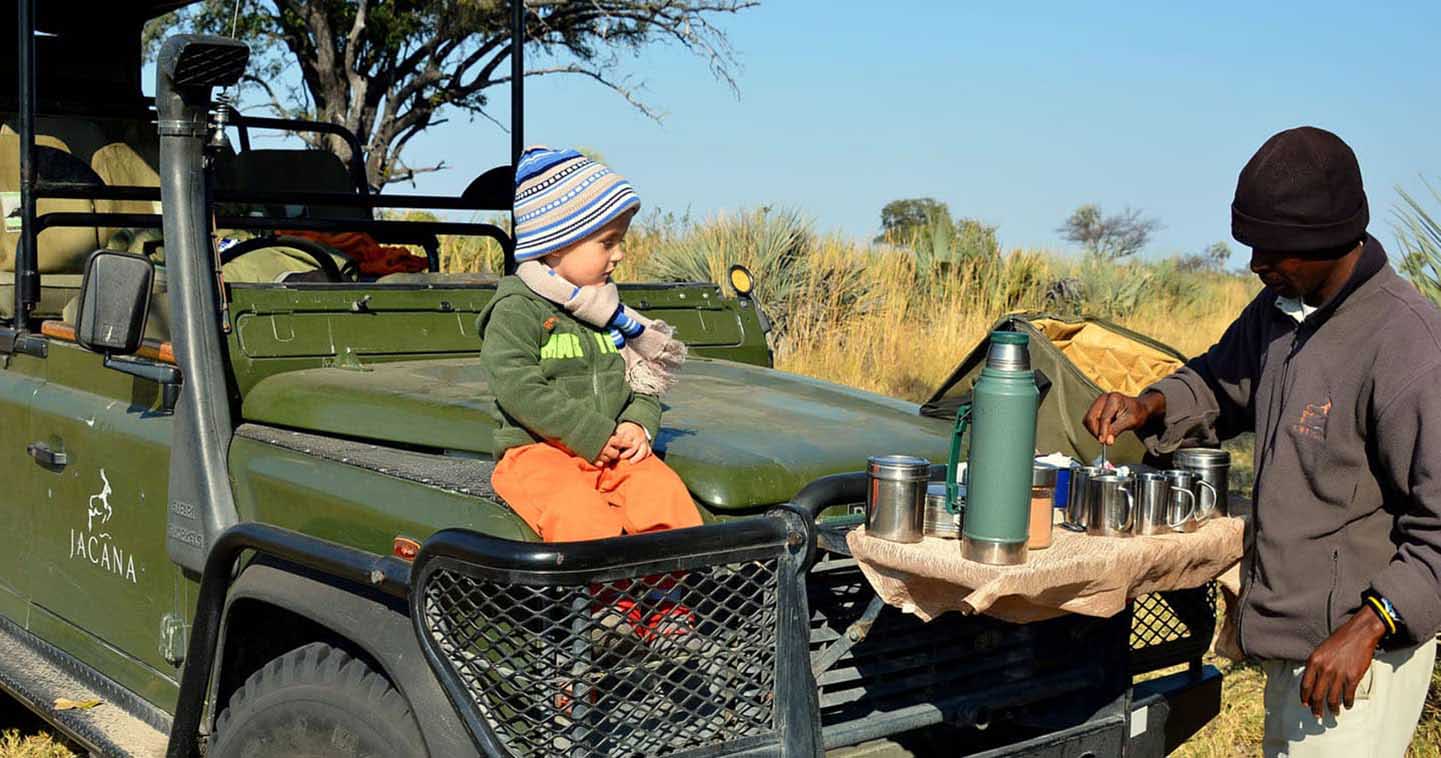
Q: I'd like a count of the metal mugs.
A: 4